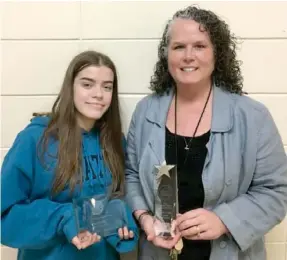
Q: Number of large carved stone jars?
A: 0